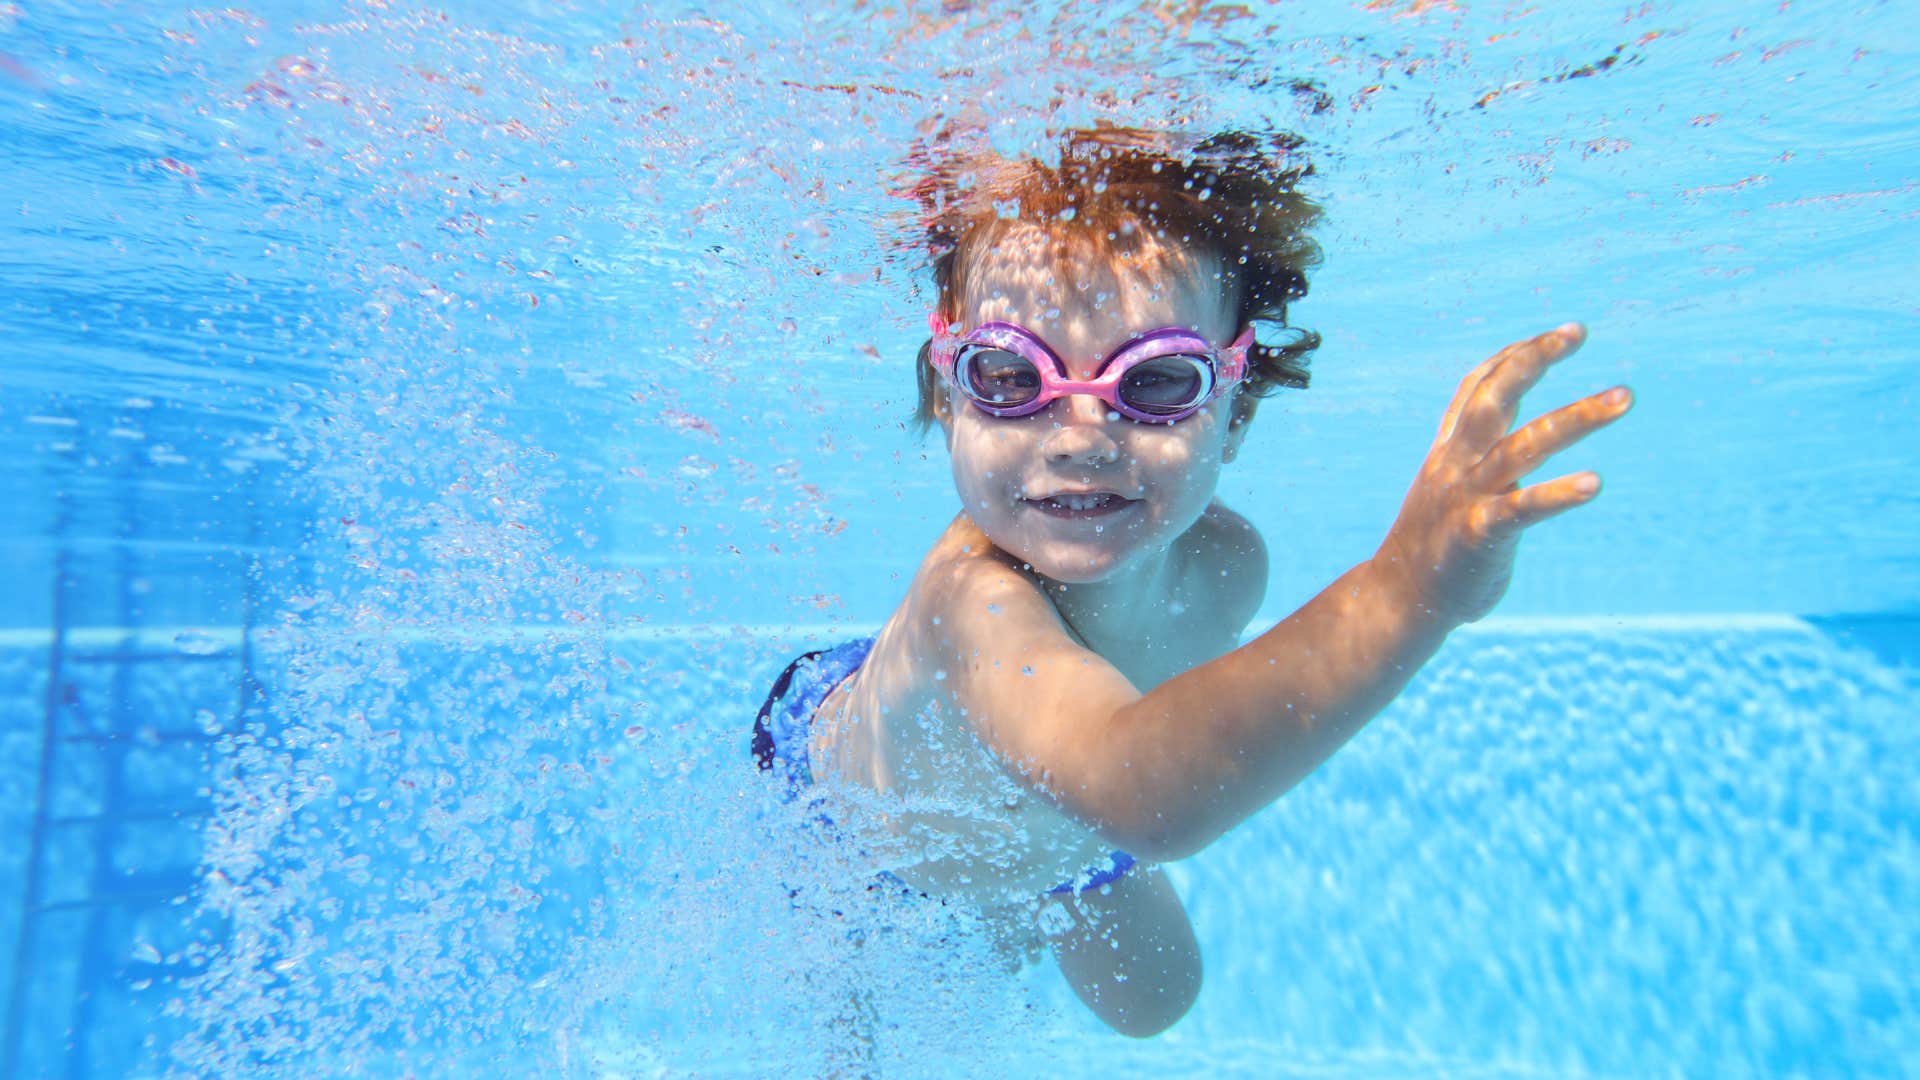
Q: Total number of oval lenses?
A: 2